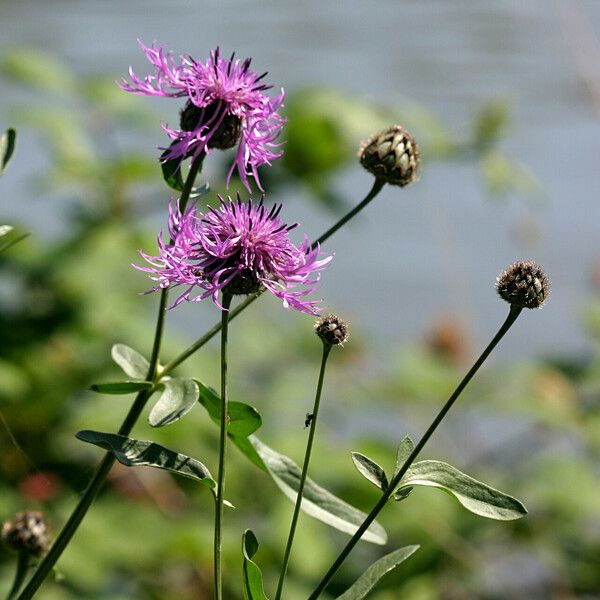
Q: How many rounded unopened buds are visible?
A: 4